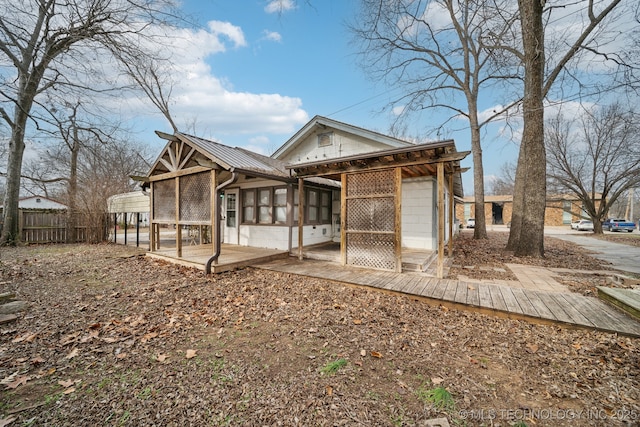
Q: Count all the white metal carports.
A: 1